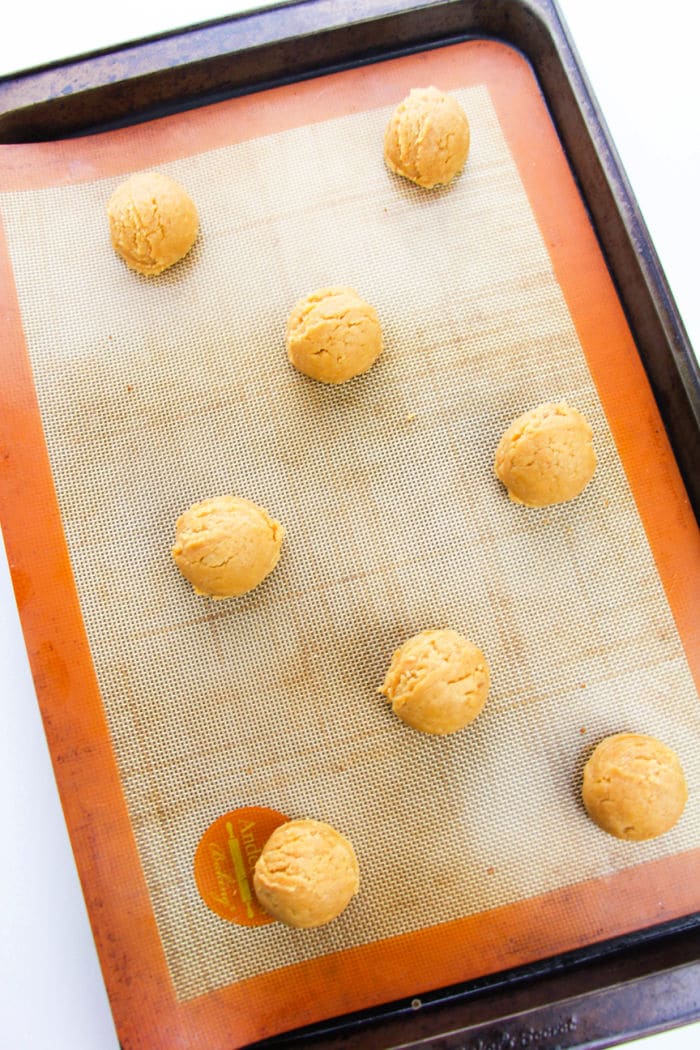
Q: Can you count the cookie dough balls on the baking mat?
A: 8